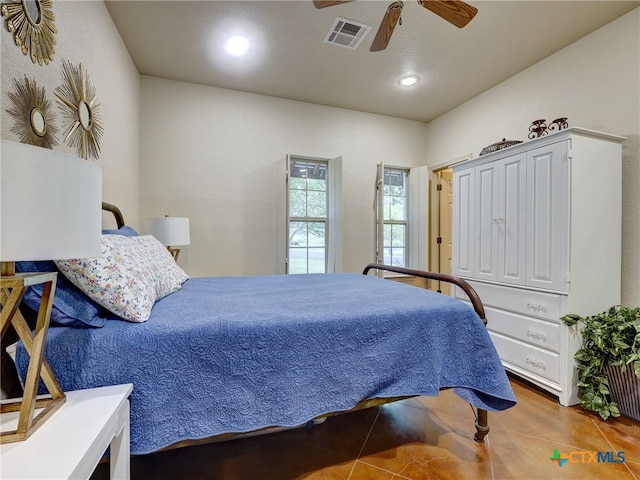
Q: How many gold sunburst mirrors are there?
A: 3